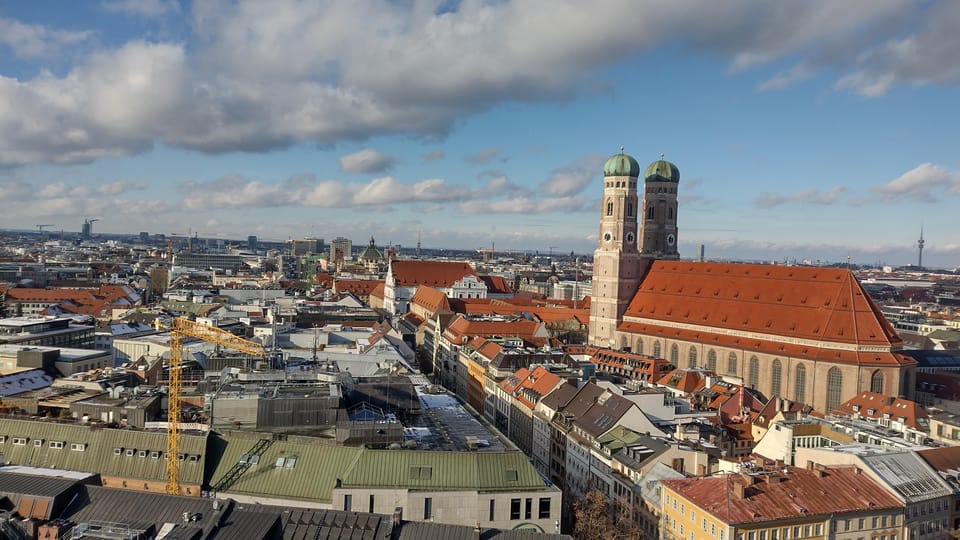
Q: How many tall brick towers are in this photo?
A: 2